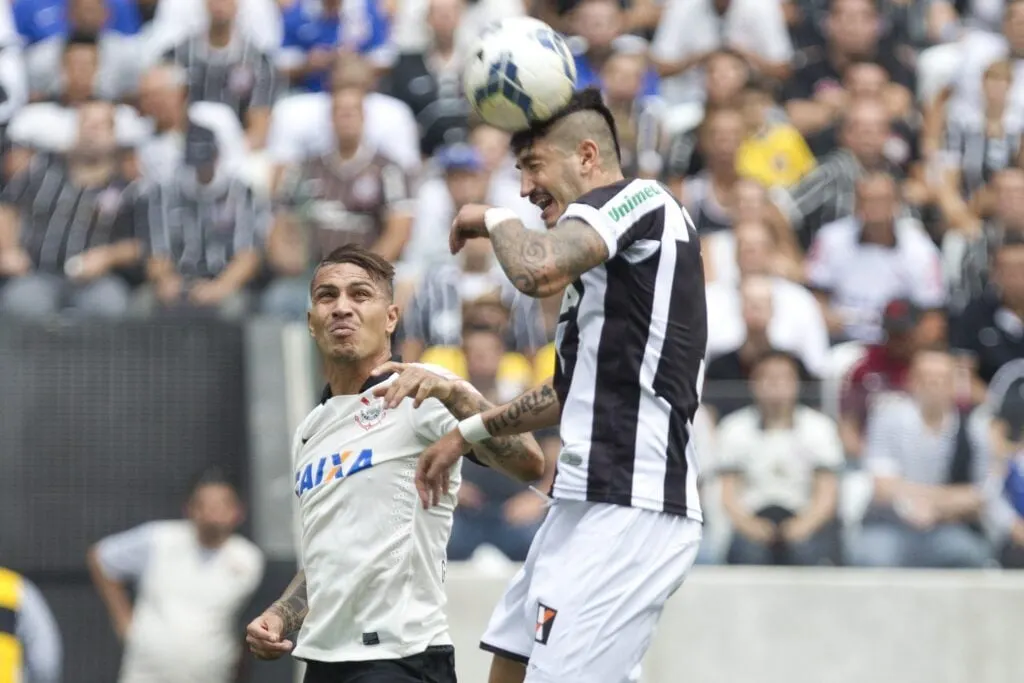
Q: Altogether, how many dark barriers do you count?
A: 1